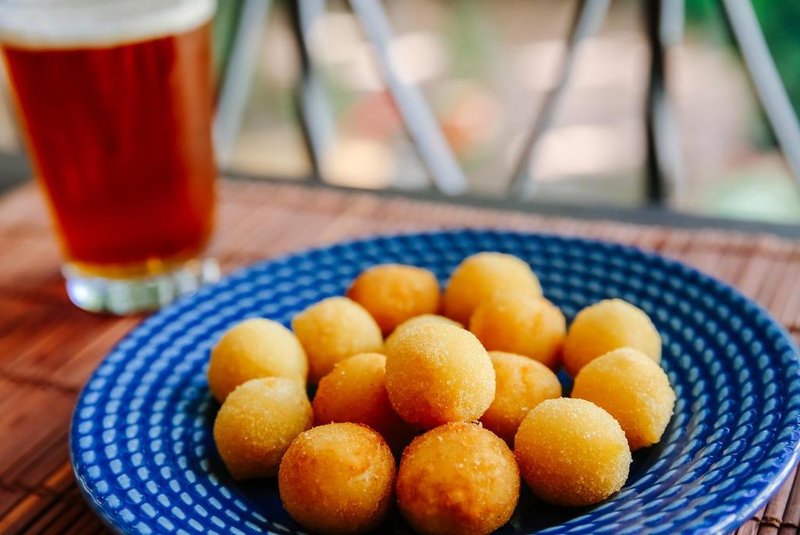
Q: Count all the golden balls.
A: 15